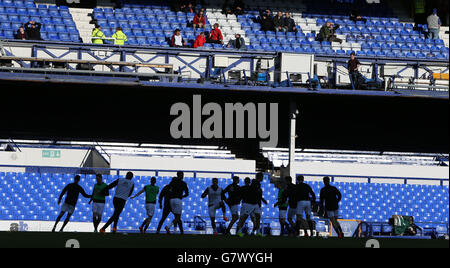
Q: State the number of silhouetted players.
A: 15